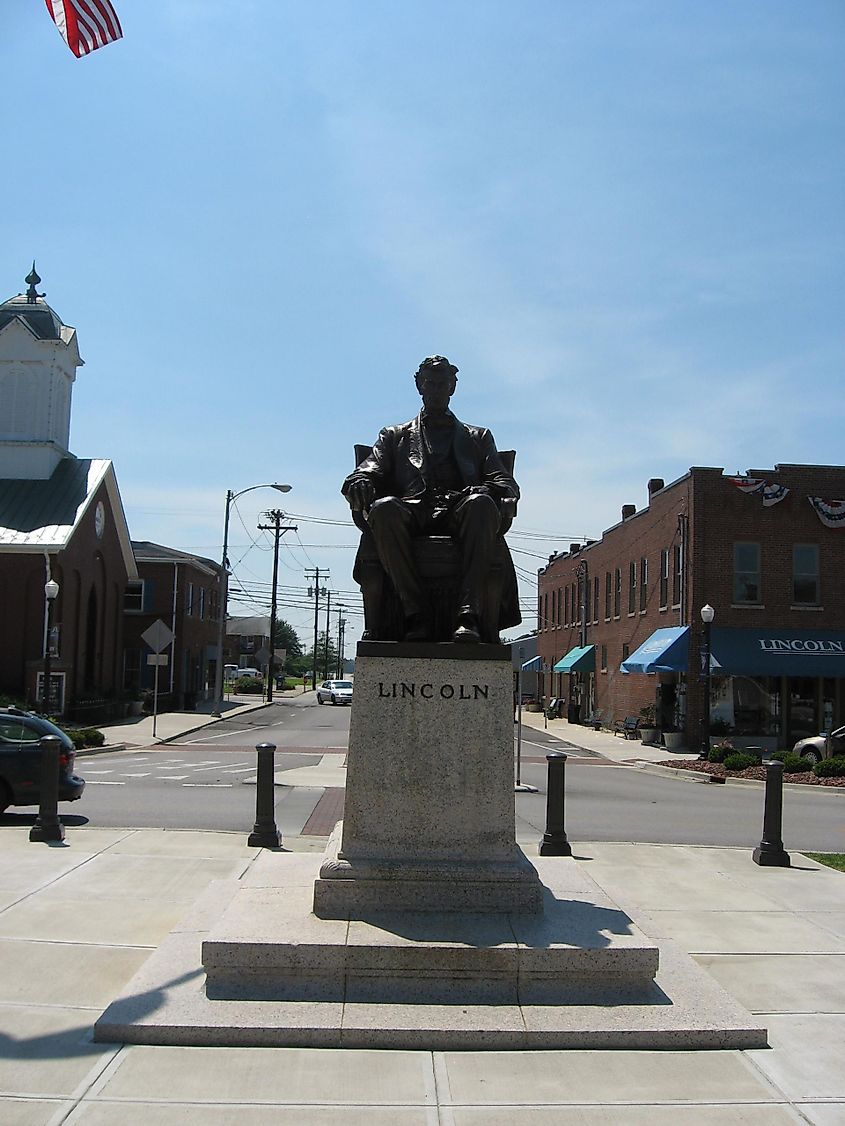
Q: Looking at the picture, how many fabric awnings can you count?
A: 4